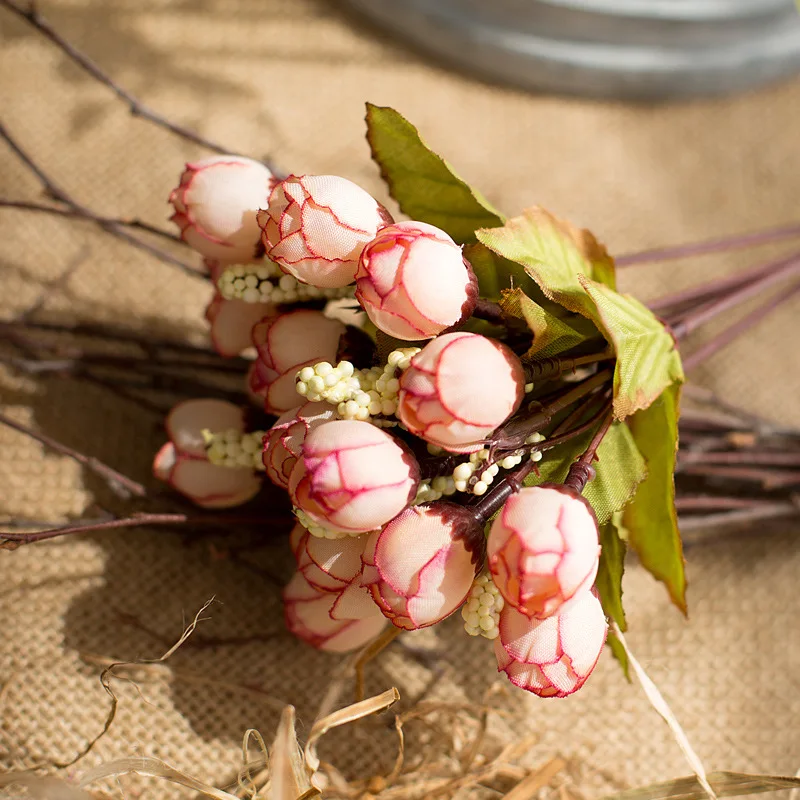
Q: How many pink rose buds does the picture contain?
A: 14